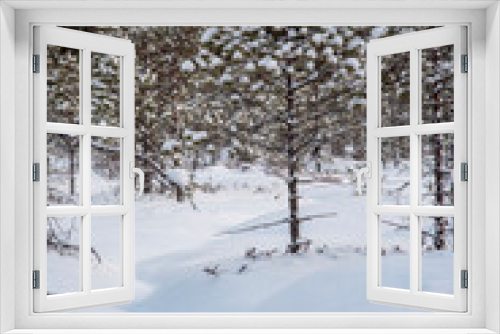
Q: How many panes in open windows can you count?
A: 12